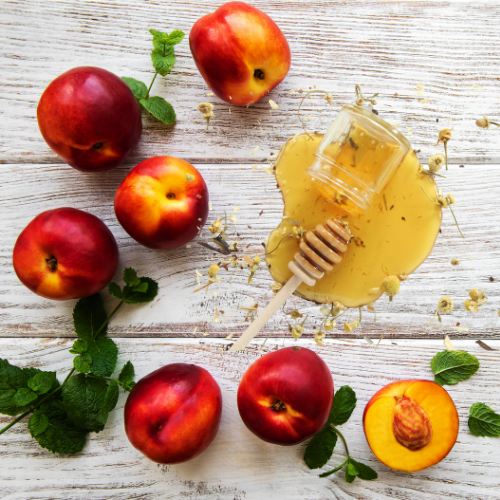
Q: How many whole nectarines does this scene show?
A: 6